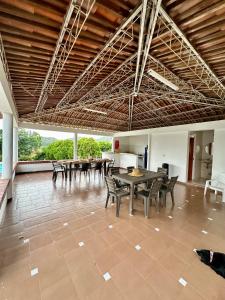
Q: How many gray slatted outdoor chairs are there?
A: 6